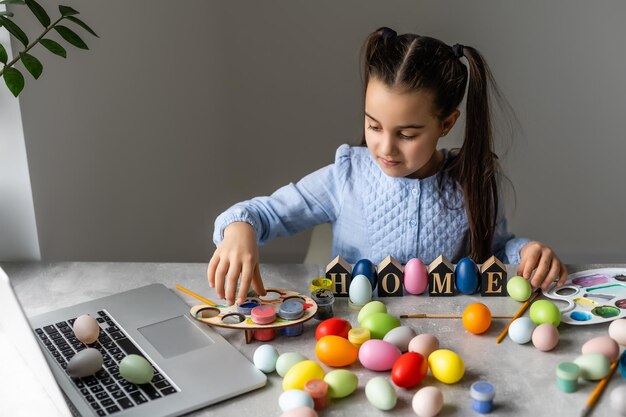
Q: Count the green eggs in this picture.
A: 9